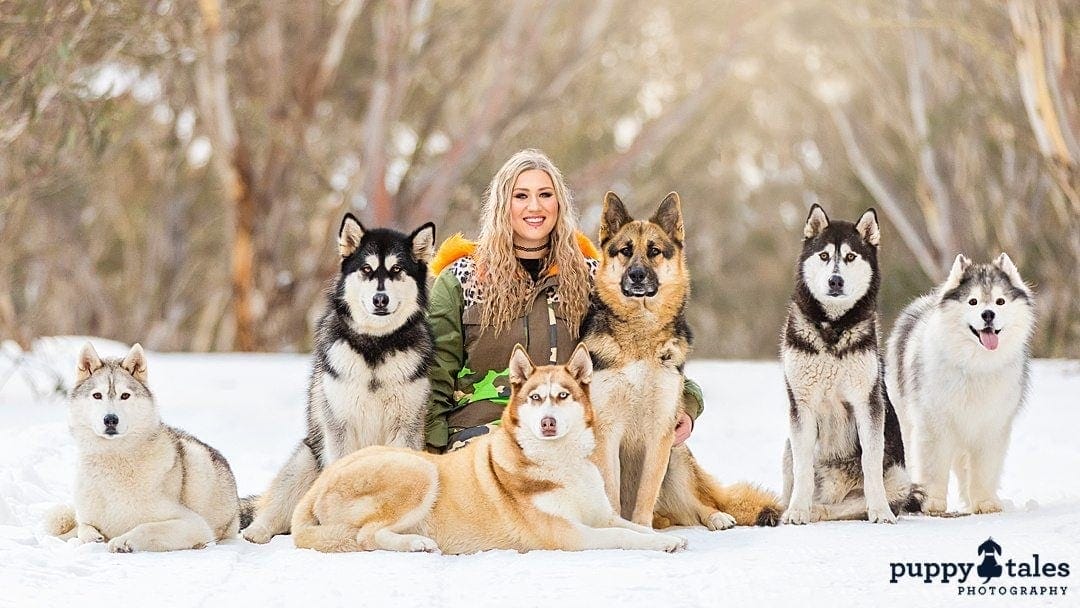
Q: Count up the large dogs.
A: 6